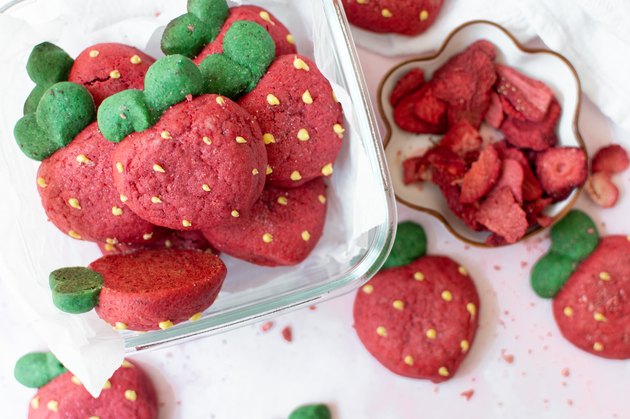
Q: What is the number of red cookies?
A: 12